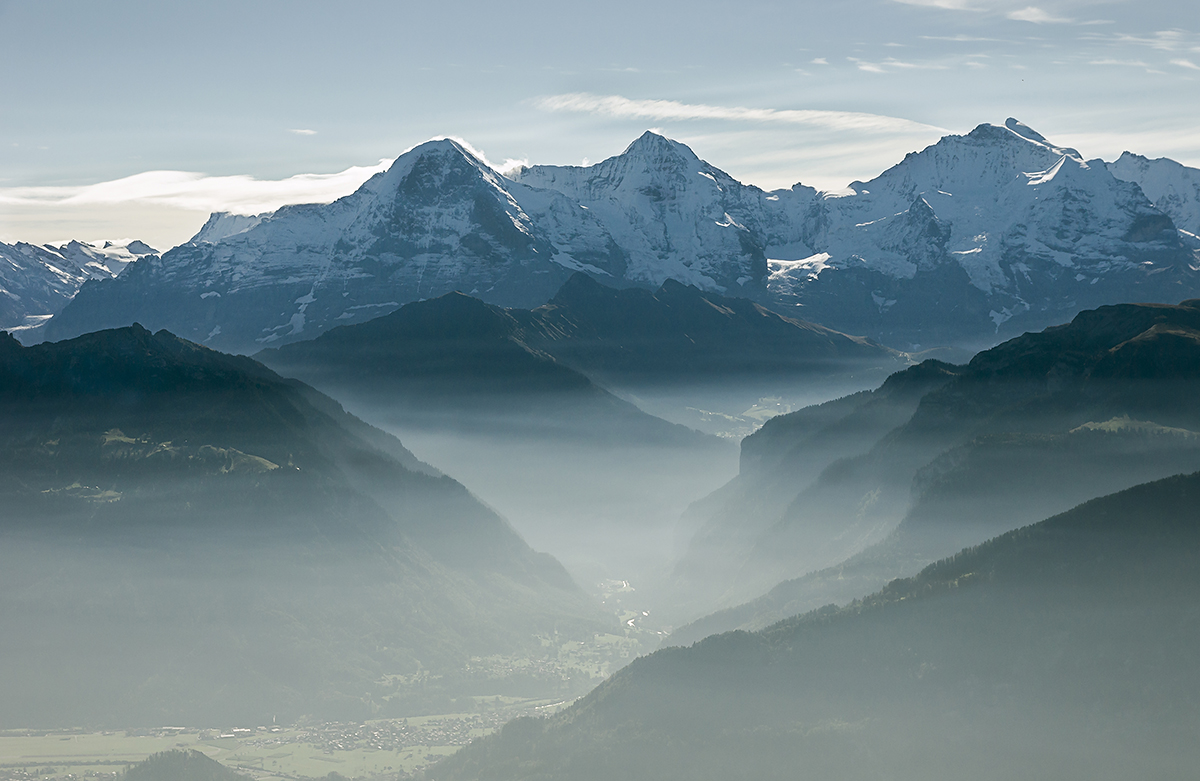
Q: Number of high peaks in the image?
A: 3